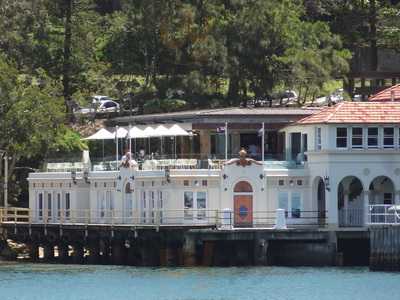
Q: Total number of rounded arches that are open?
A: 3